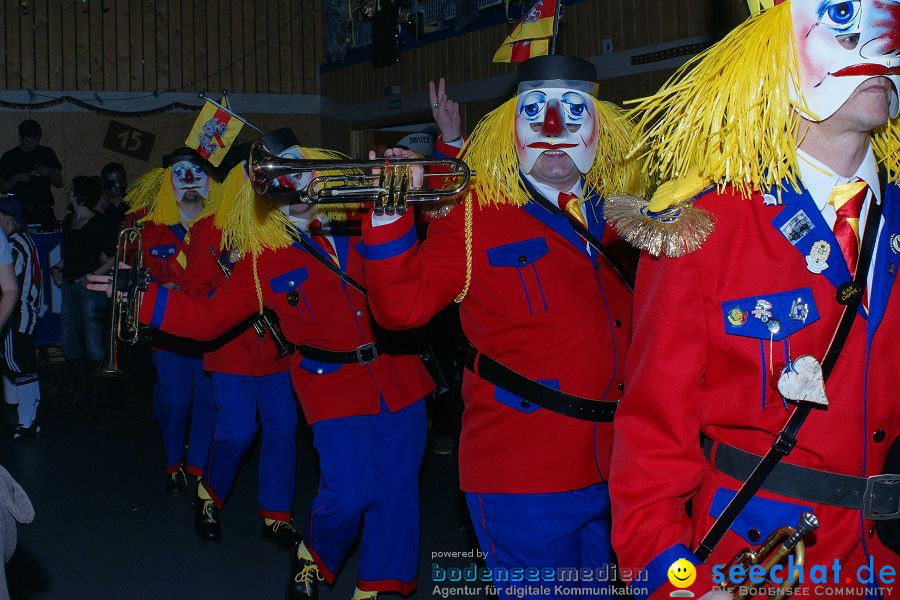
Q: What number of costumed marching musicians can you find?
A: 5